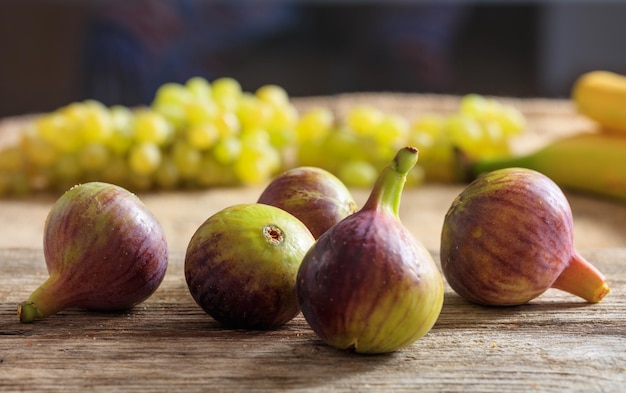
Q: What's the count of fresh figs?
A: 5